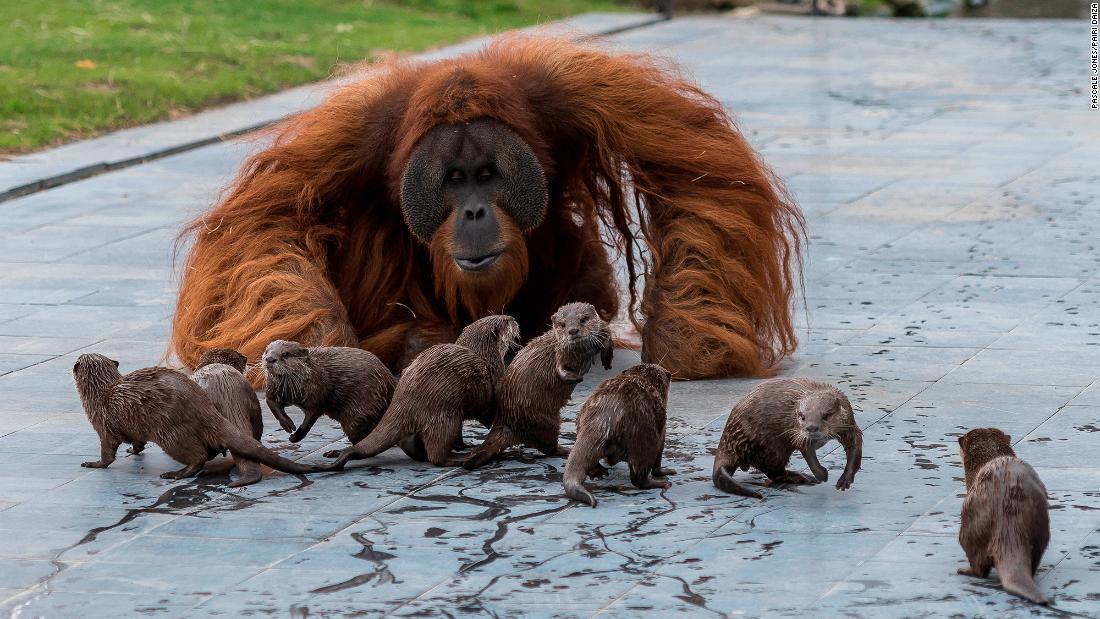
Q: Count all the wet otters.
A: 8